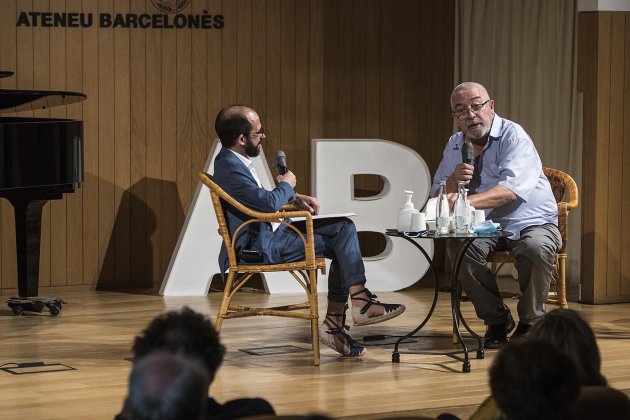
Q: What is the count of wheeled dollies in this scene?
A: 1